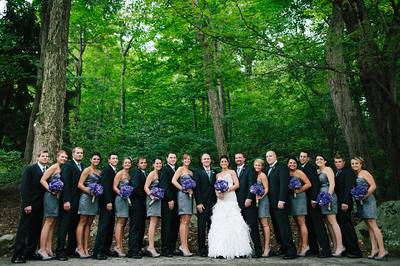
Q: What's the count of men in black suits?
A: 10